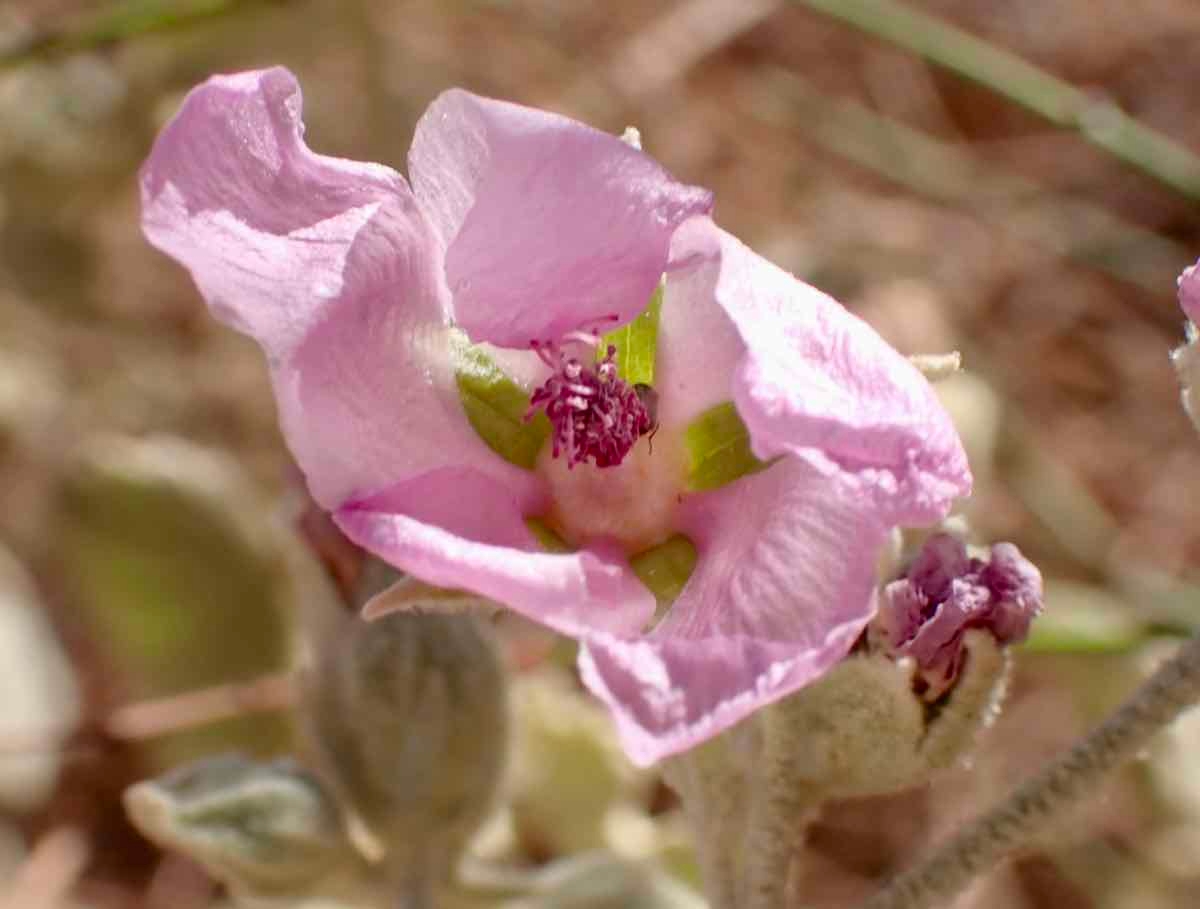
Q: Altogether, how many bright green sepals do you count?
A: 5